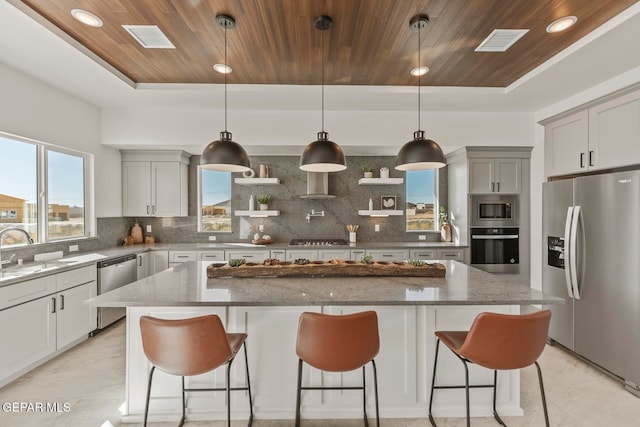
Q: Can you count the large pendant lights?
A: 3